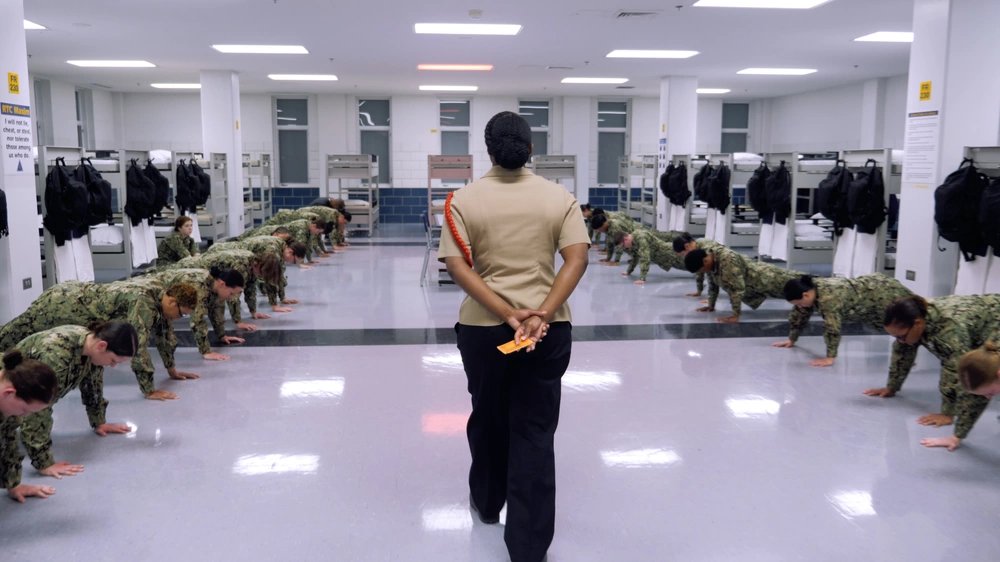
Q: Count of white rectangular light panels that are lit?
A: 13